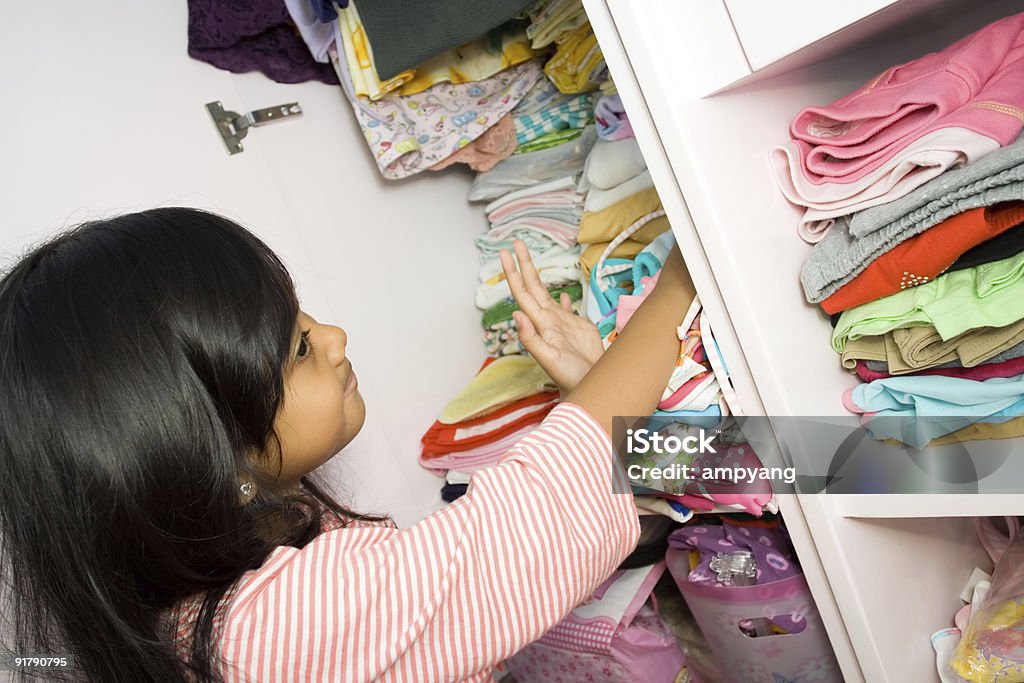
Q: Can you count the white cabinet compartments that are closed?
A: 1